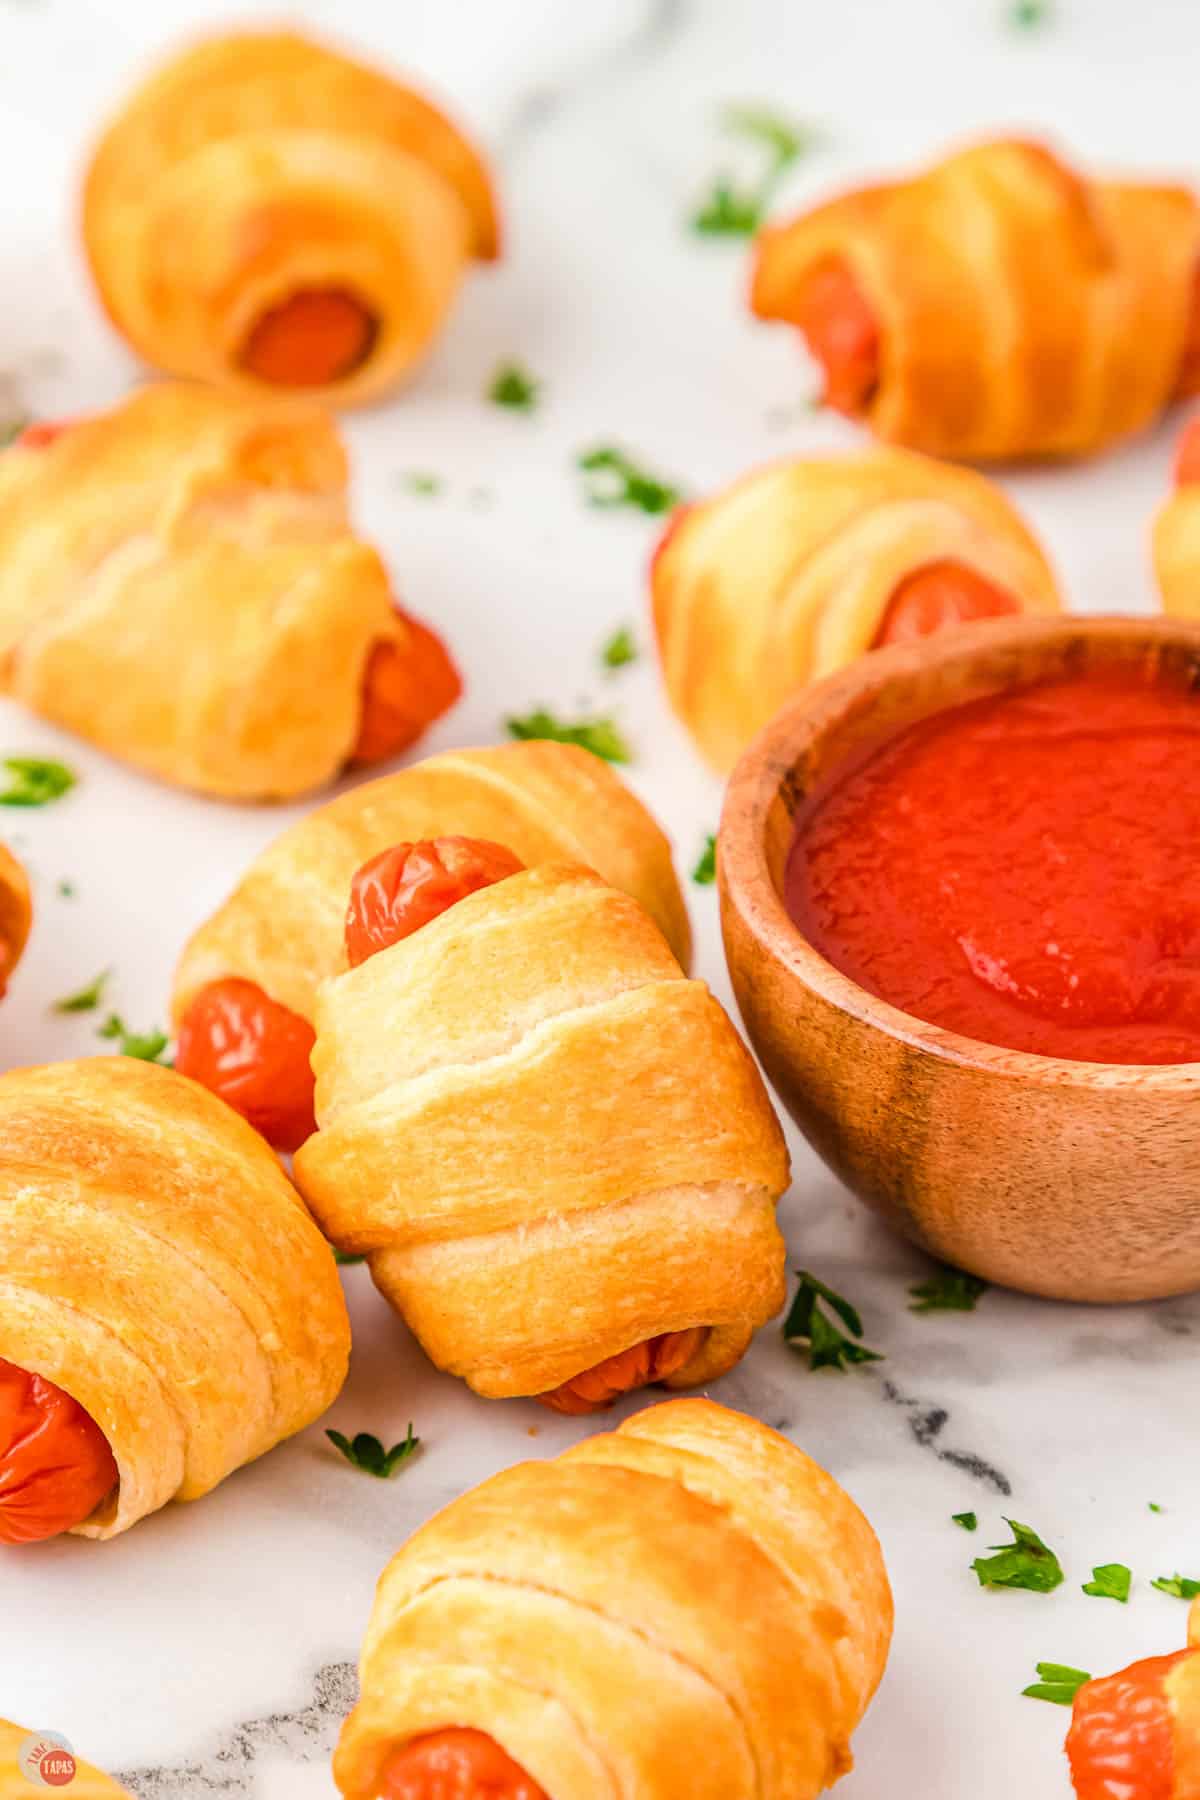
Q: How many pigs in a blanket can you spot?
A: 12